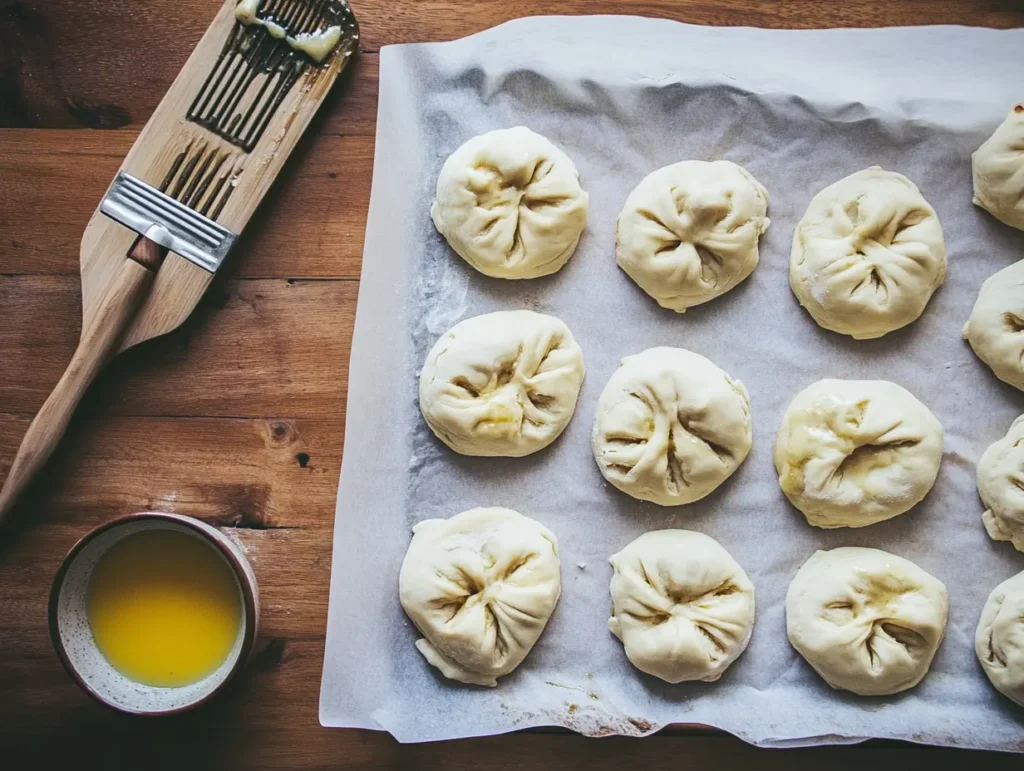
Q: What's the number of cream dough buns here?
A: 13